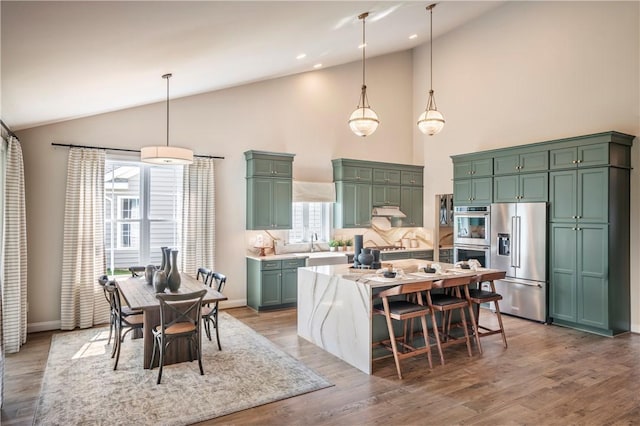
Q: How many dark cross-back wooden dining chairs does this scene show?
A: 6